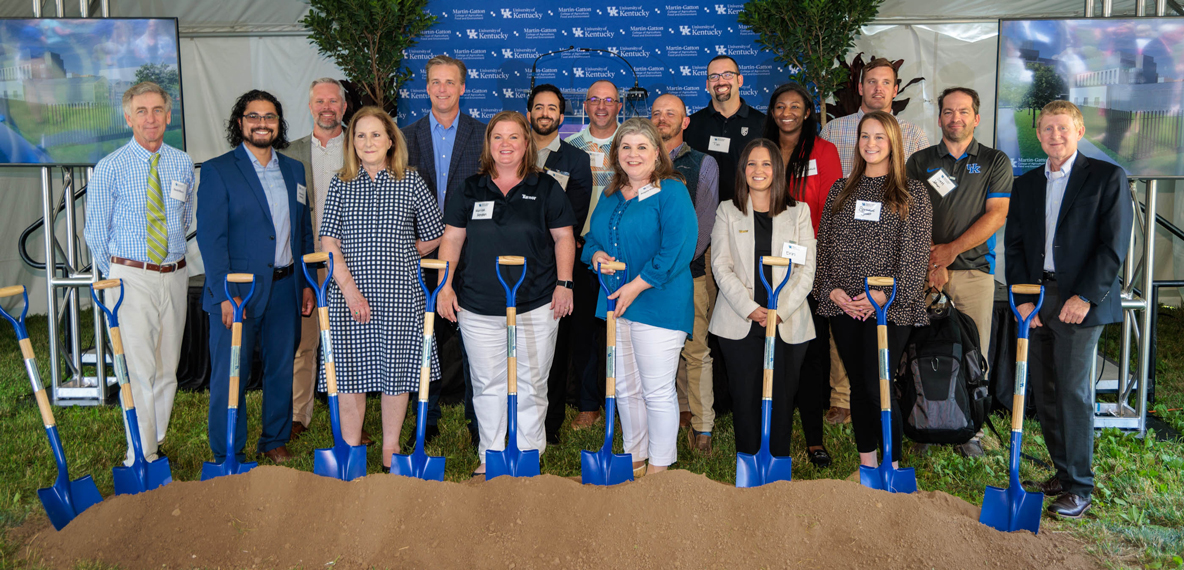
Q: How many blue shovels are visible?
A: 10